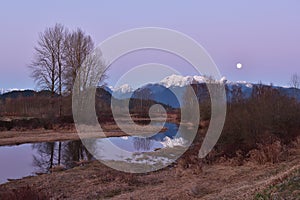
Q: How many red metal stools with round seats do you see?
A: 0